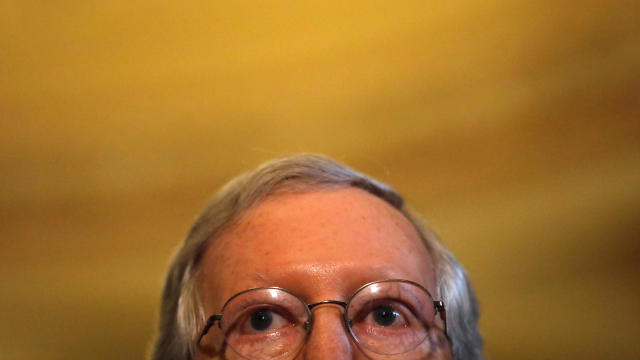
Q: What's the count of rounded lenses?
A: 2